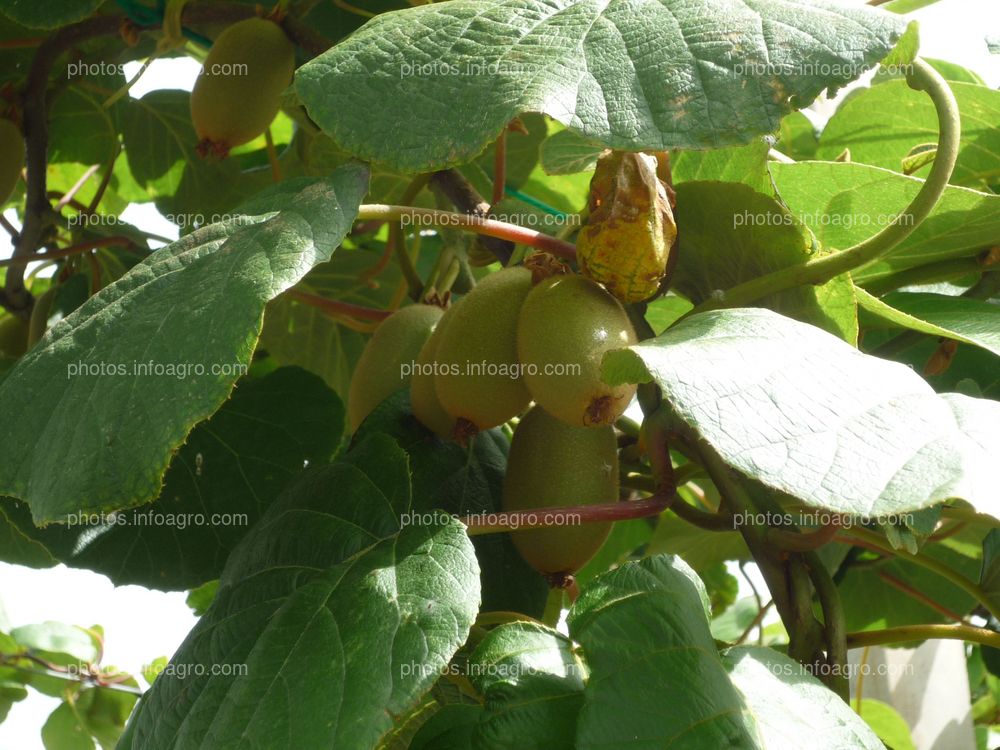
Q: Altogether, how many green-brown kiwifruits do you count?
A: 7